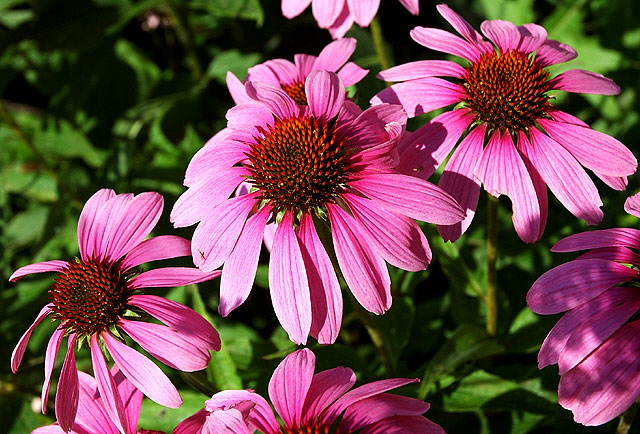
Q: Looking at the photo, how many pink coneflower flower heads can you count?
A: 8